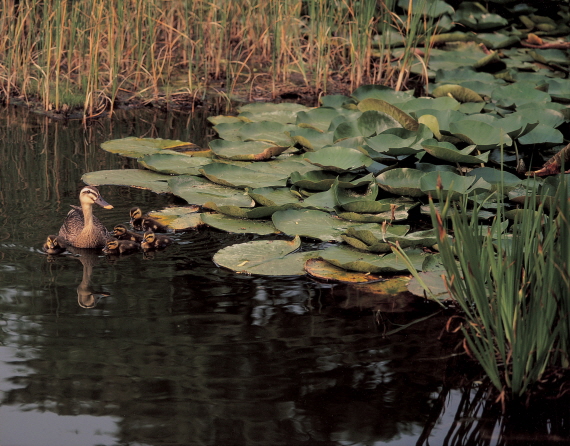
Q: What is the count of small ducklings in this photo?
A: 5